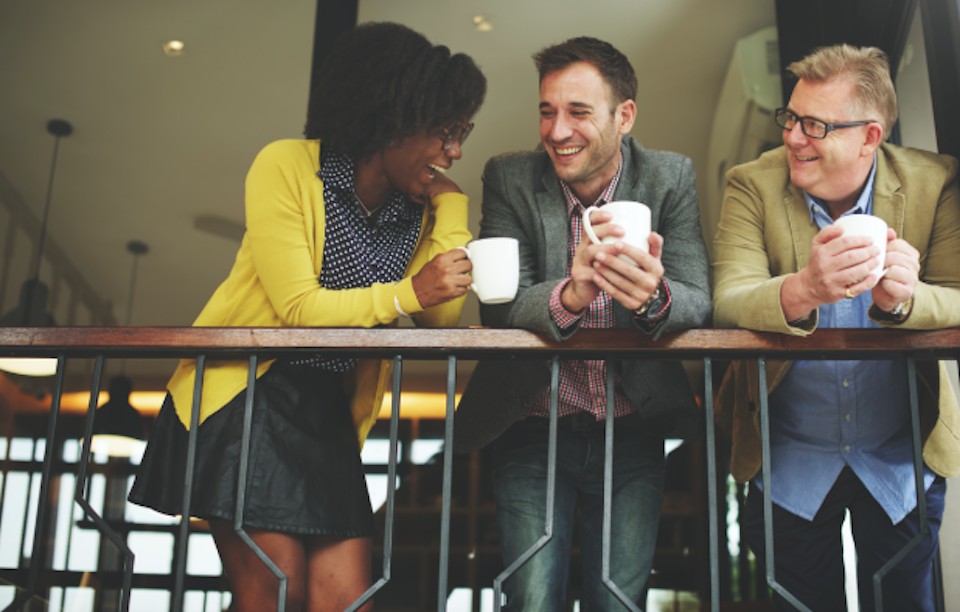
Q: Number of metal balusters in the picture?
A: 11